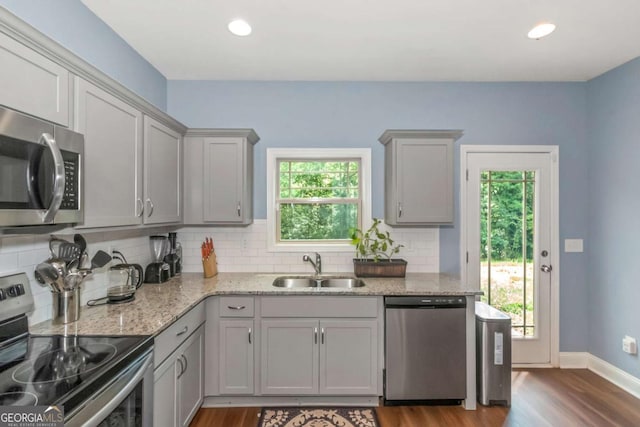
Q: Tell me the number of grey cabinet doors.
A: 10